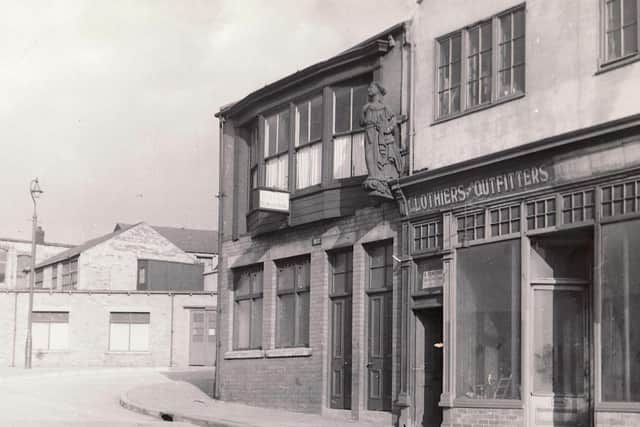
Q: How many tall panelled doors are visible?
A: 2